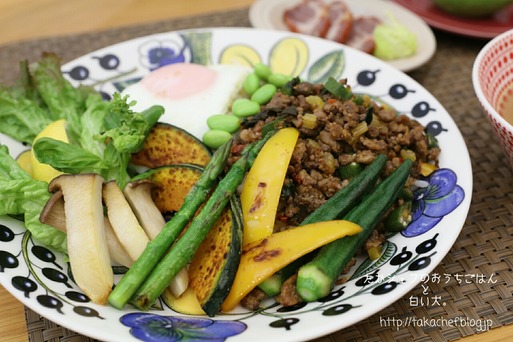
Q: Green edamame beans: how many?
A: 7